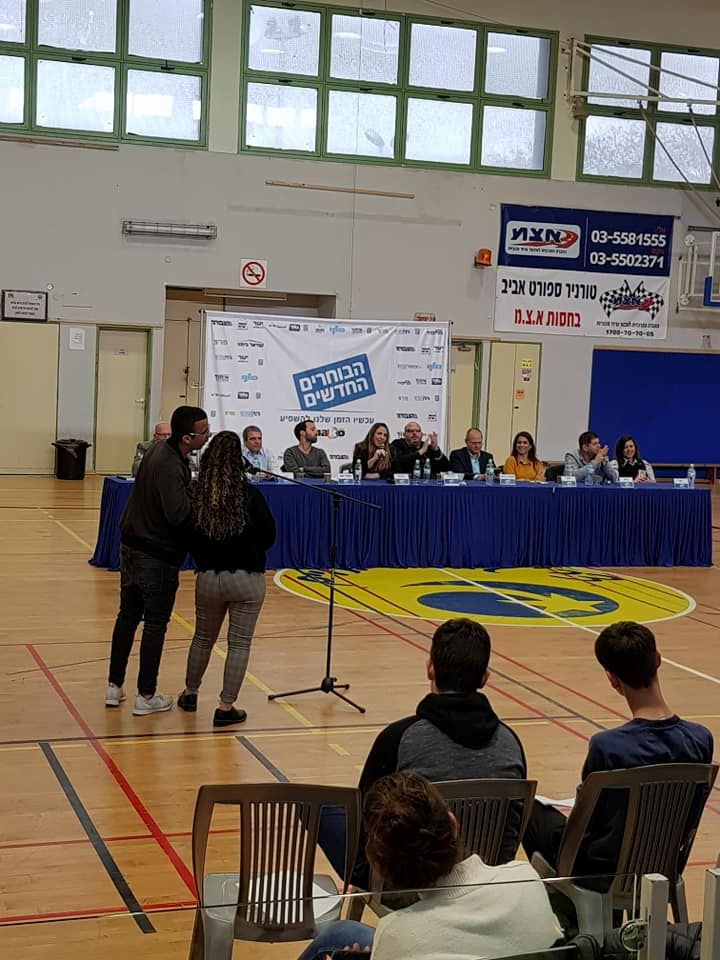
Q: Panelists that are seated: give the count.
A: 9